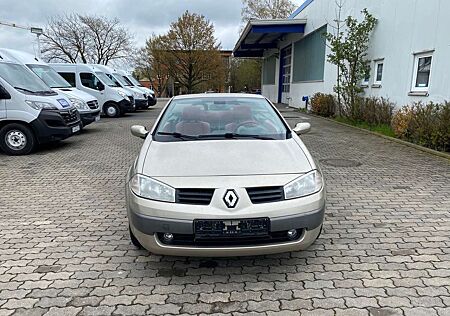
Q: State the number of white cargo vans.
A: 5